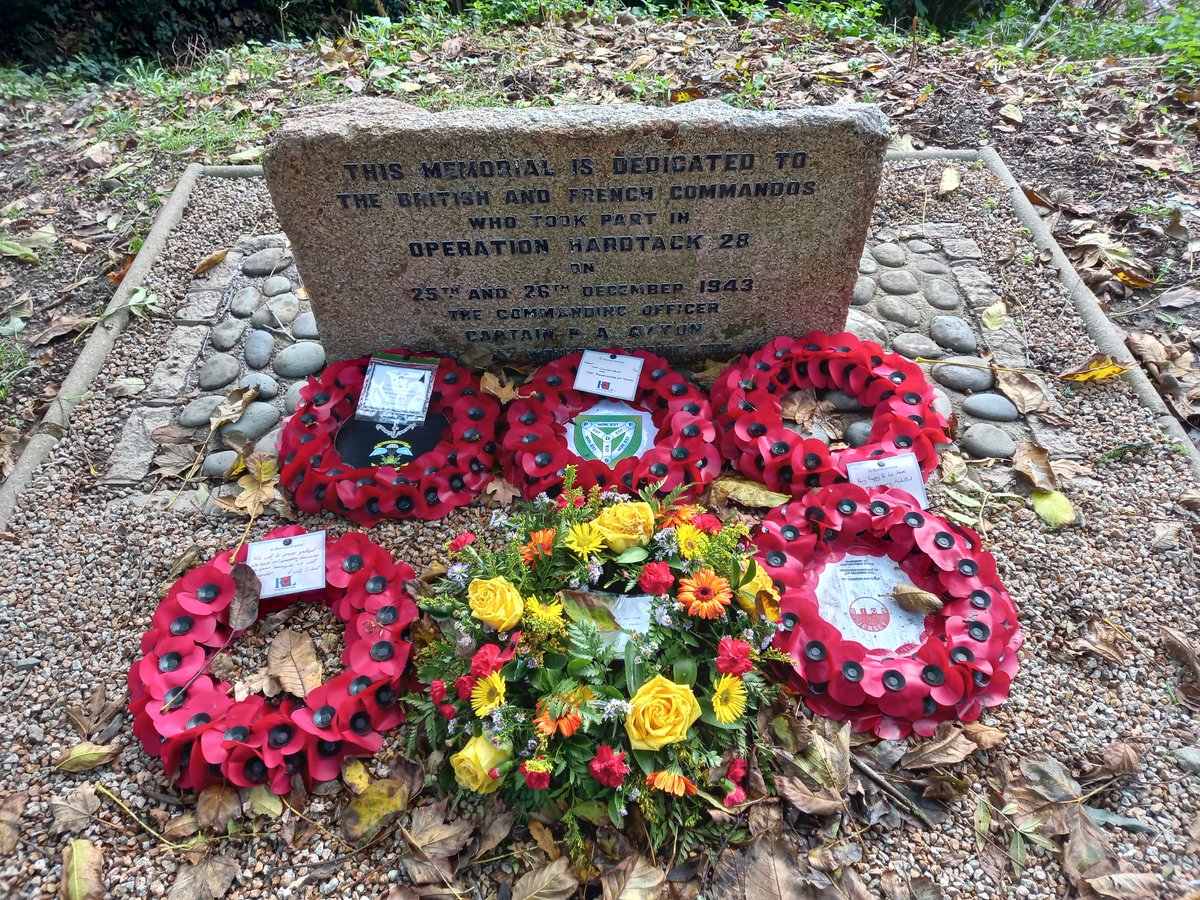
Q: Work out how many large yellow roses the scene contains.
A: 5